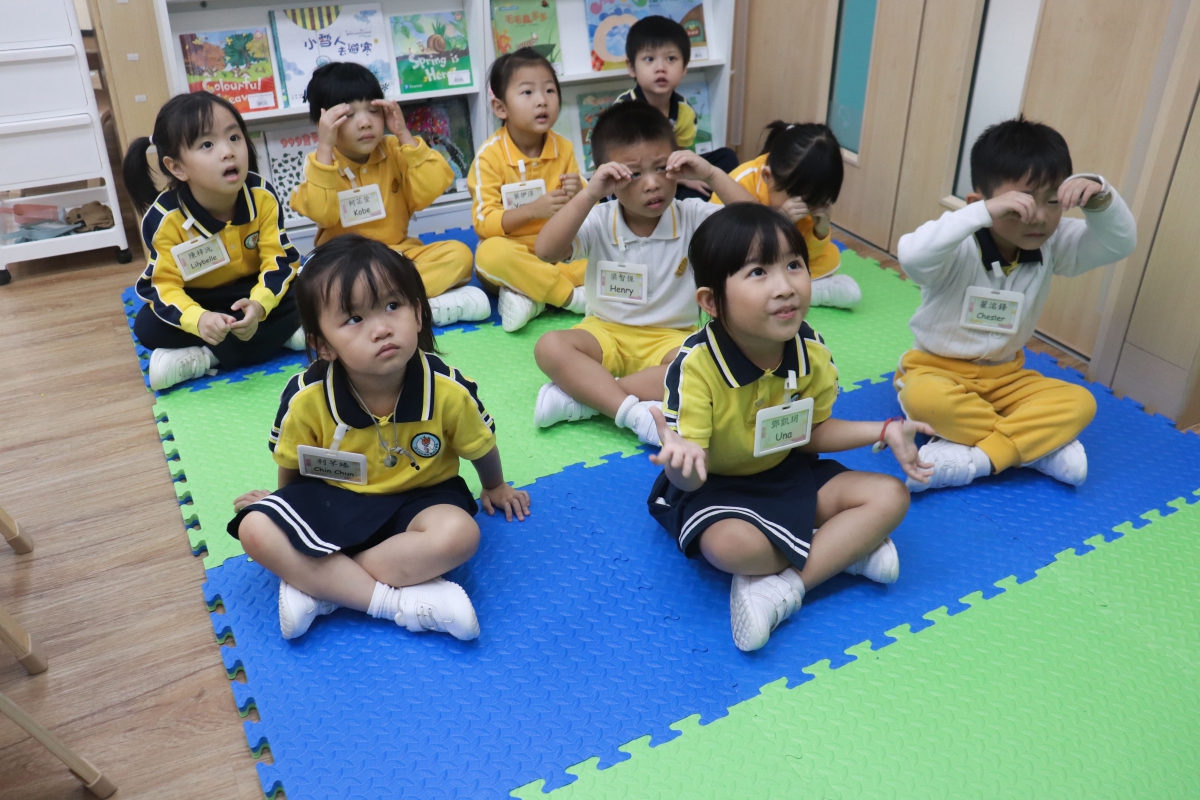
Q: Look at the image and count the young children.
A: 9